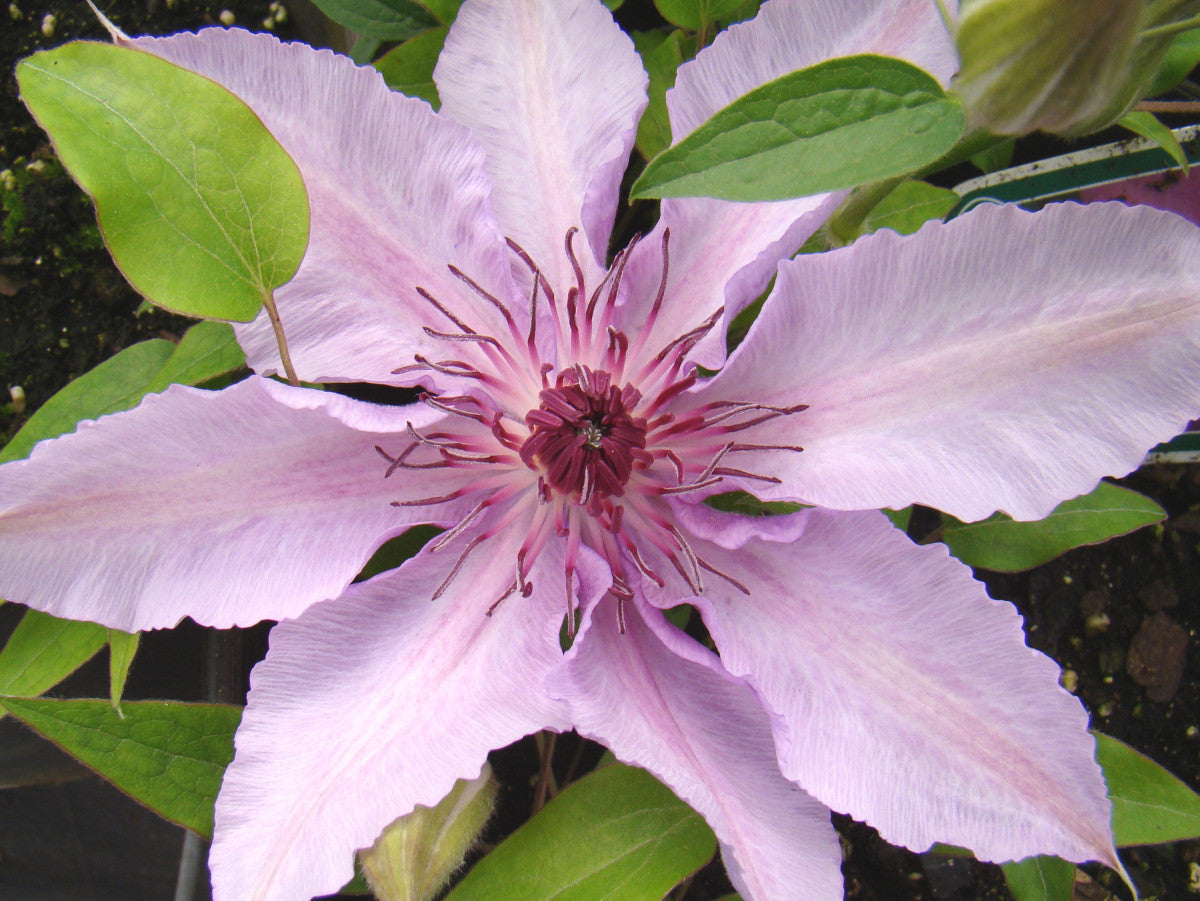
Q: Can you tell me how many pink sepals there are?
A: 8